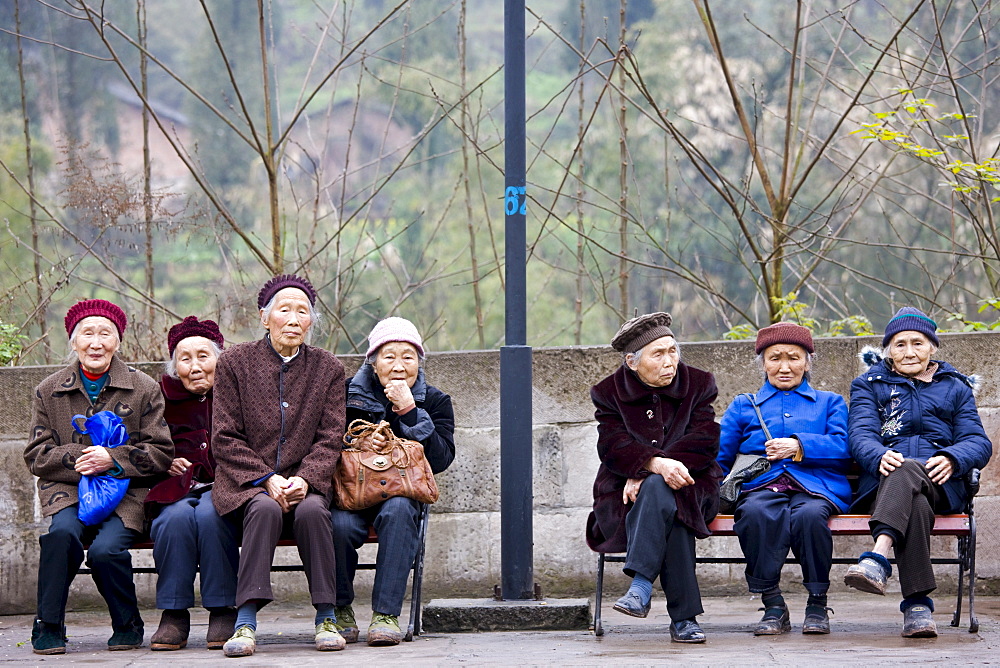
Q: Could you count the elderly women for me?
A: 7